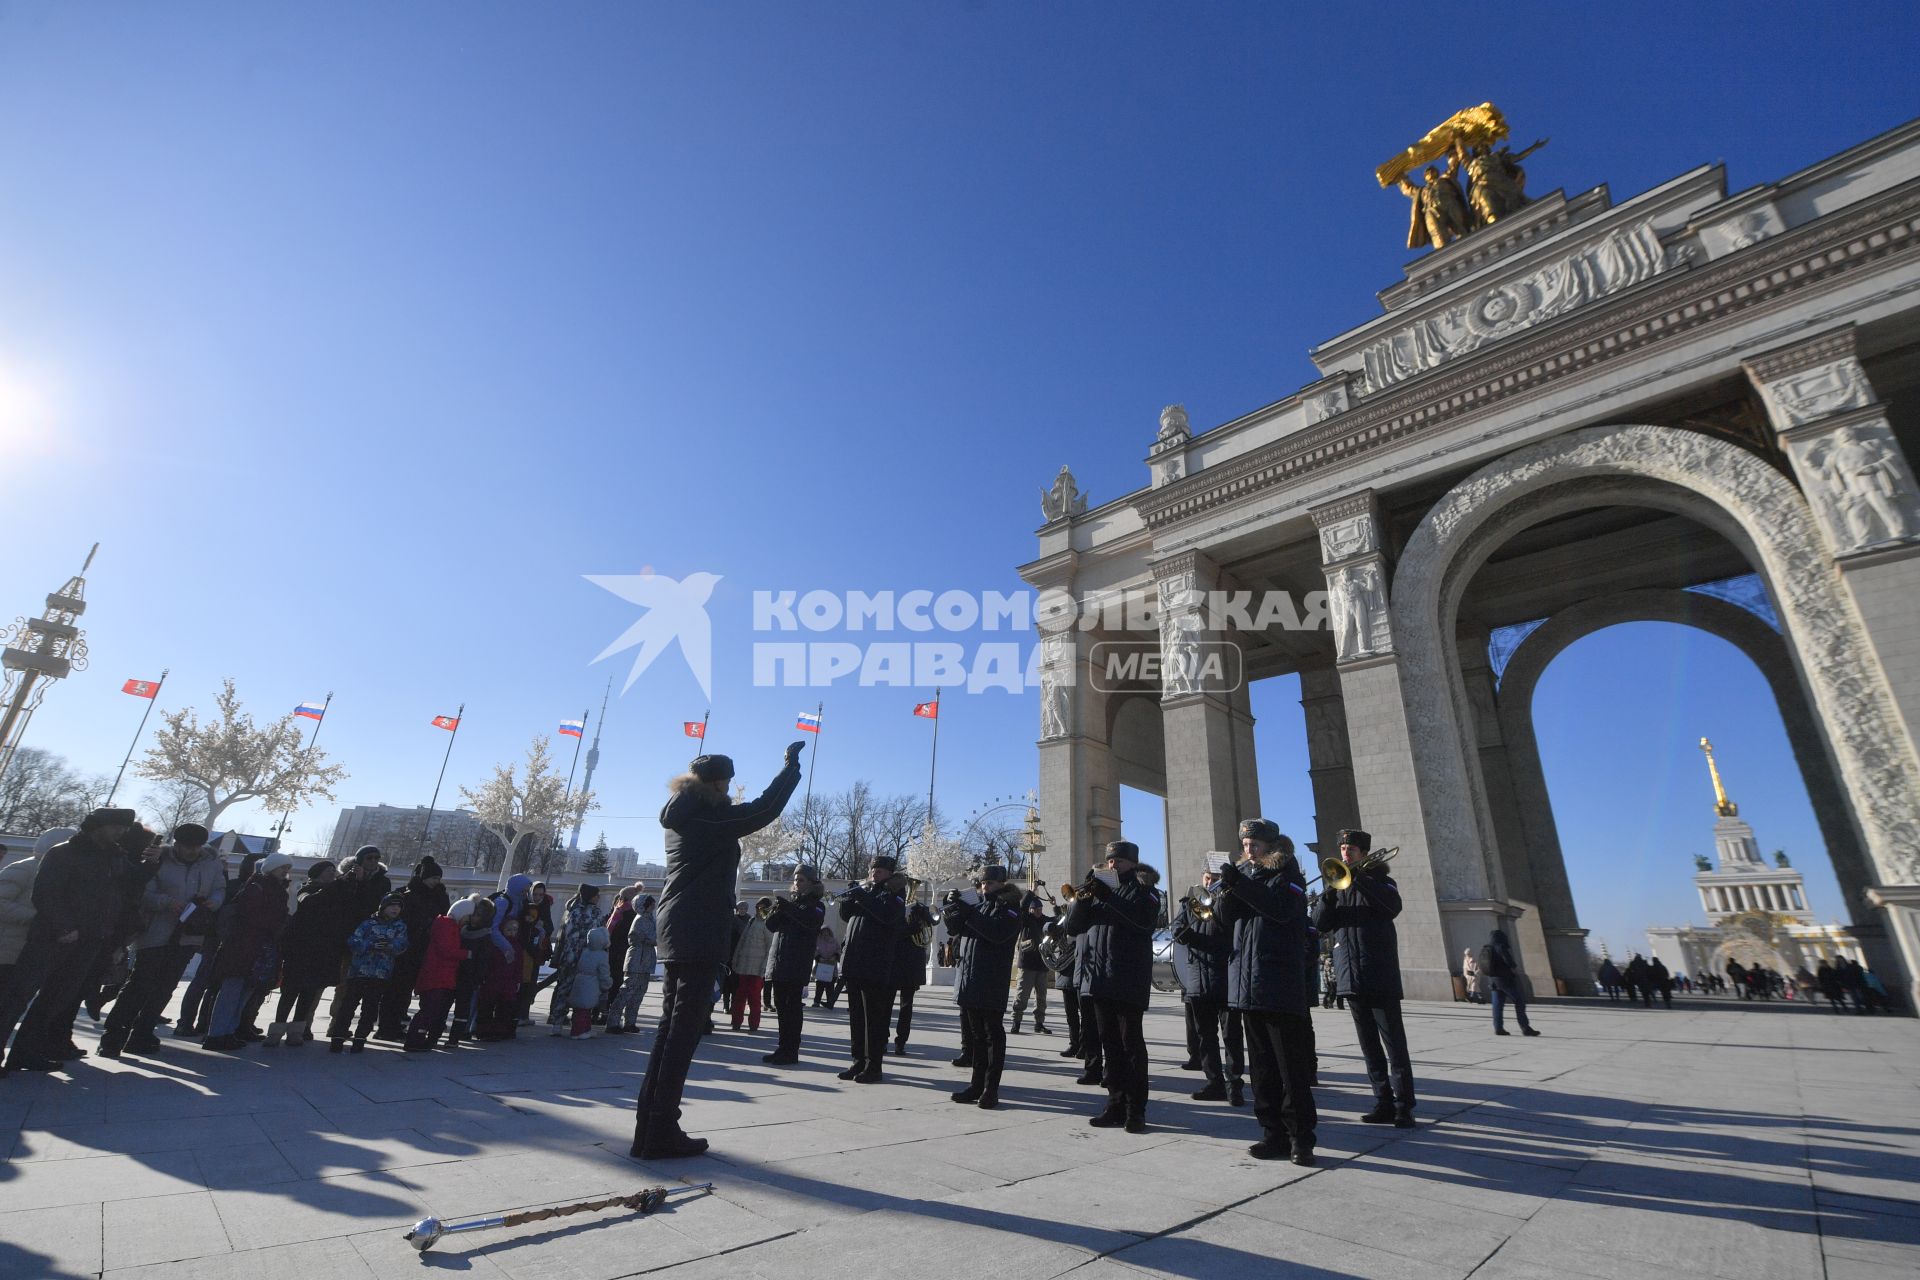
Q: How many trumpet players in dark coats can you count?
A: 5